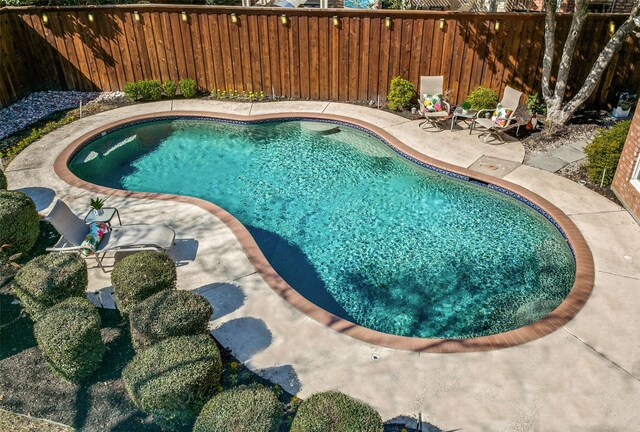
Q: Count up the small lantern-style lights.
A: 11